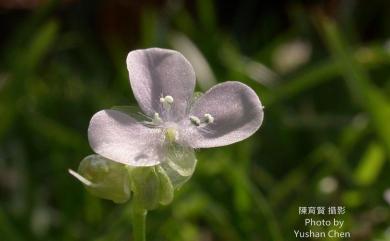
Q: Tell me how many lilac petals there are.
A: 3